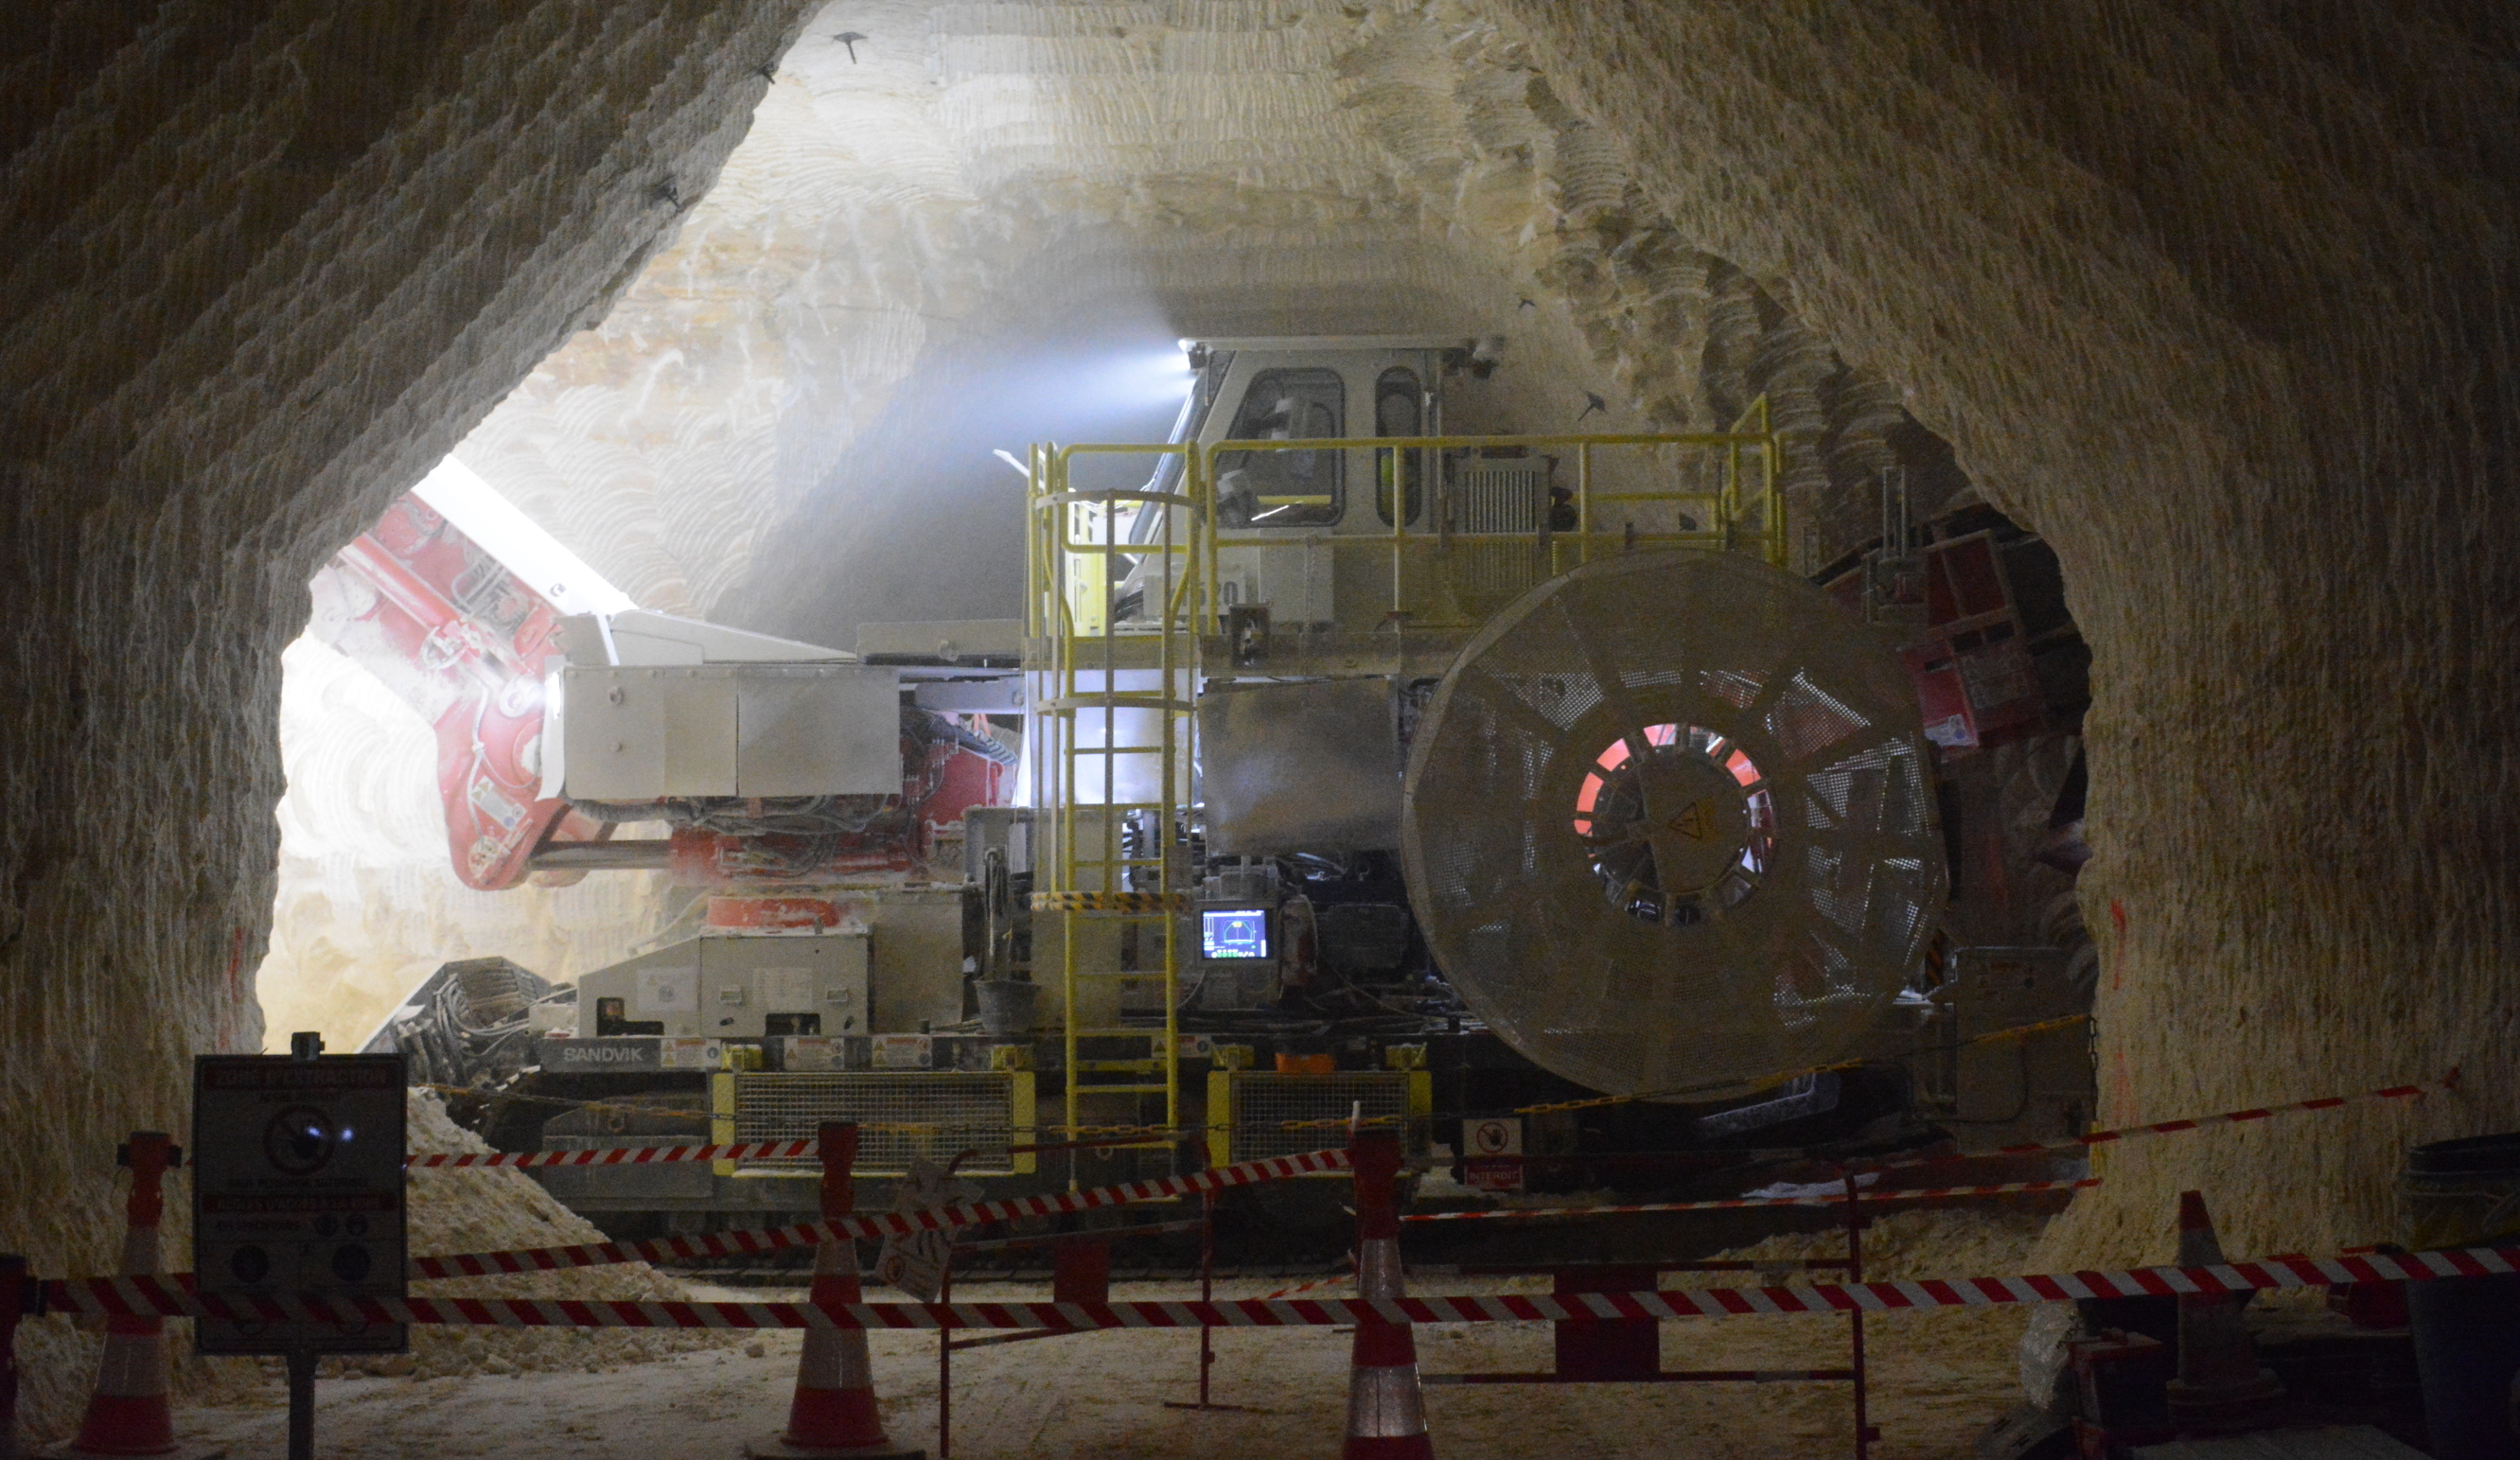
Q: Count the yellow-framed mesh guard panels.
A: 2